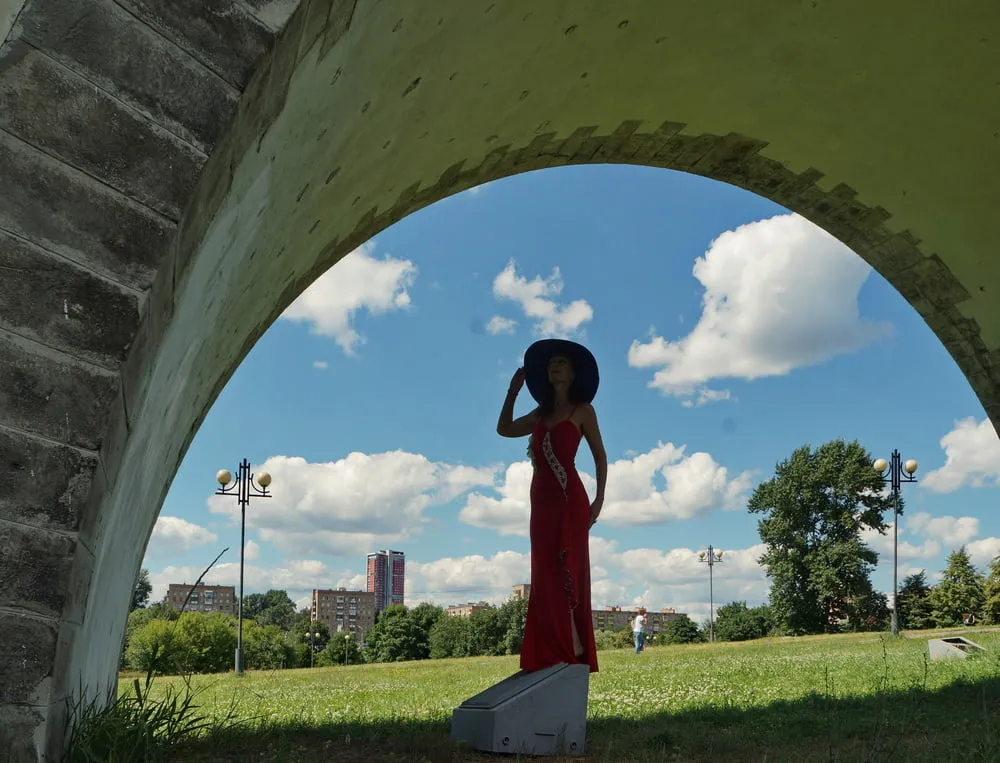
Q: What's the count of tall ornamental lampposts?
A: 3